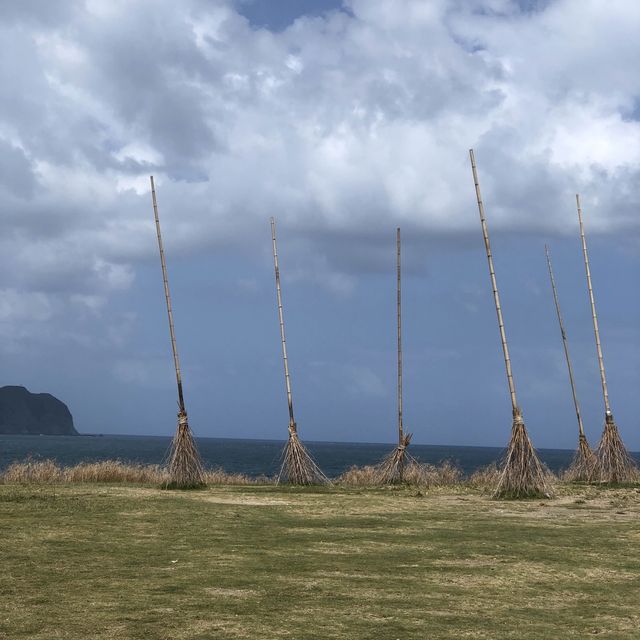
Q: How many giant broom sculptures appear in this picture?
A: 6